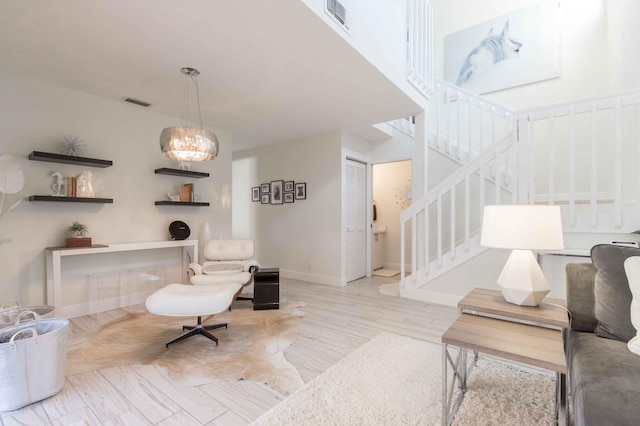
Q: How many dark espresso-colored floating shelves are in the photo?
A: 4